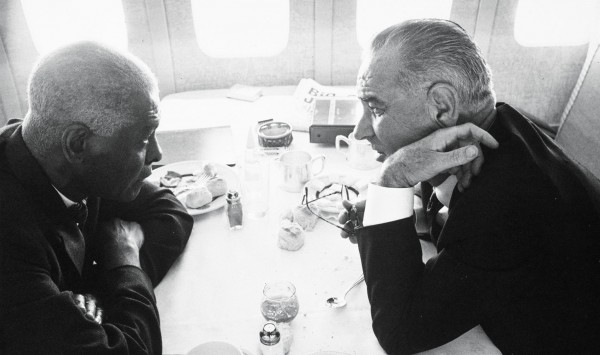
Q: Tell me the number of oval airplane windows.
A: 4